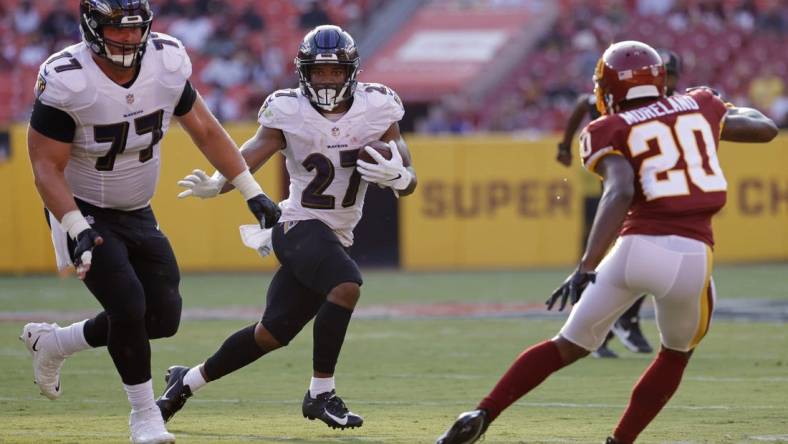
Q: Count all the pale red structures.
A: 1